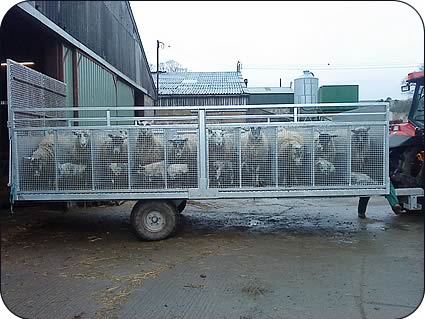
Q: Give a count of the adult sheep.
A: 10